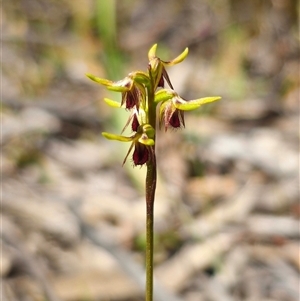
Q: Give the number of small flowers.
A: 5